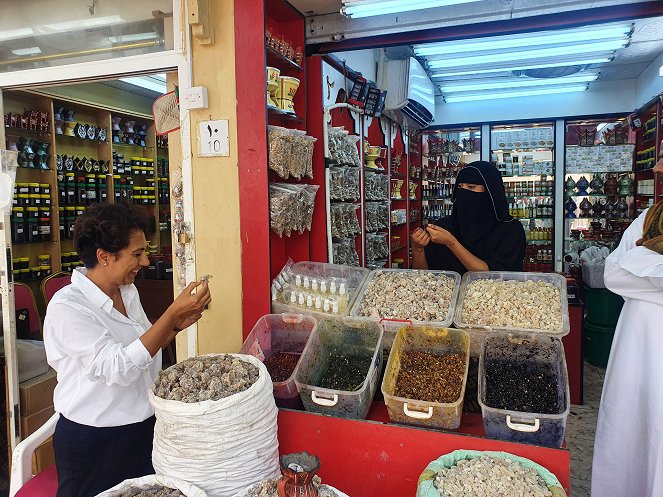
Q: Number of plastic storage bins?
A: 7